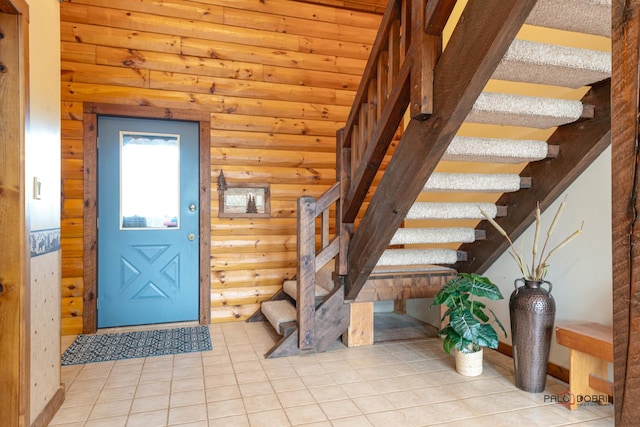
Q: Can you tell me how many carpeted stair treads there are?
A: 10